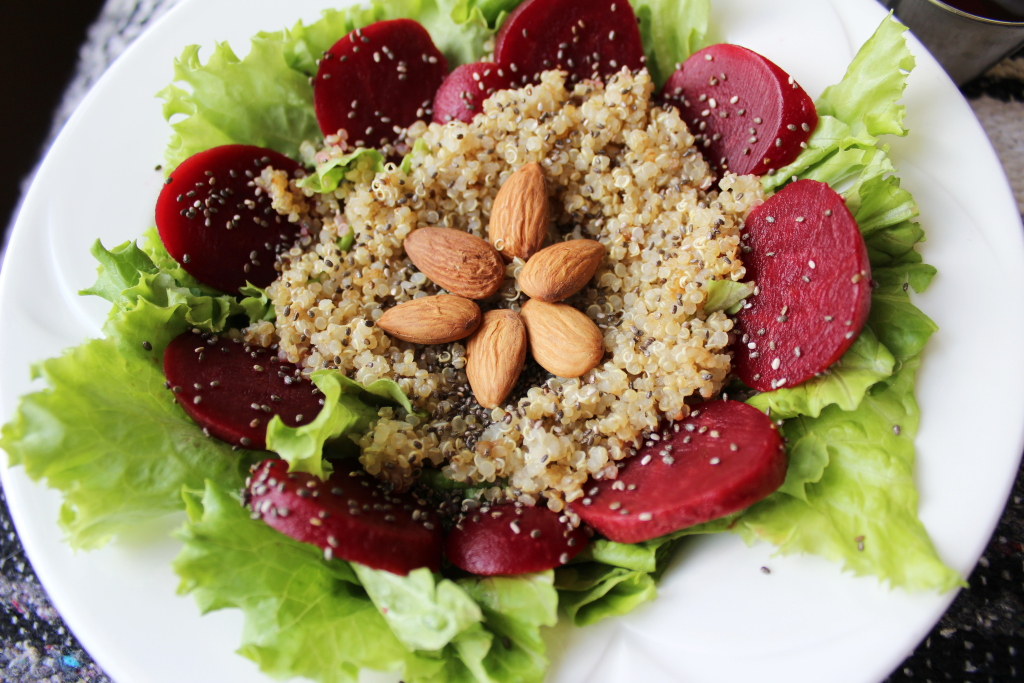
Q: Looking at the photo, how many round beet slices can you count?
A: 10